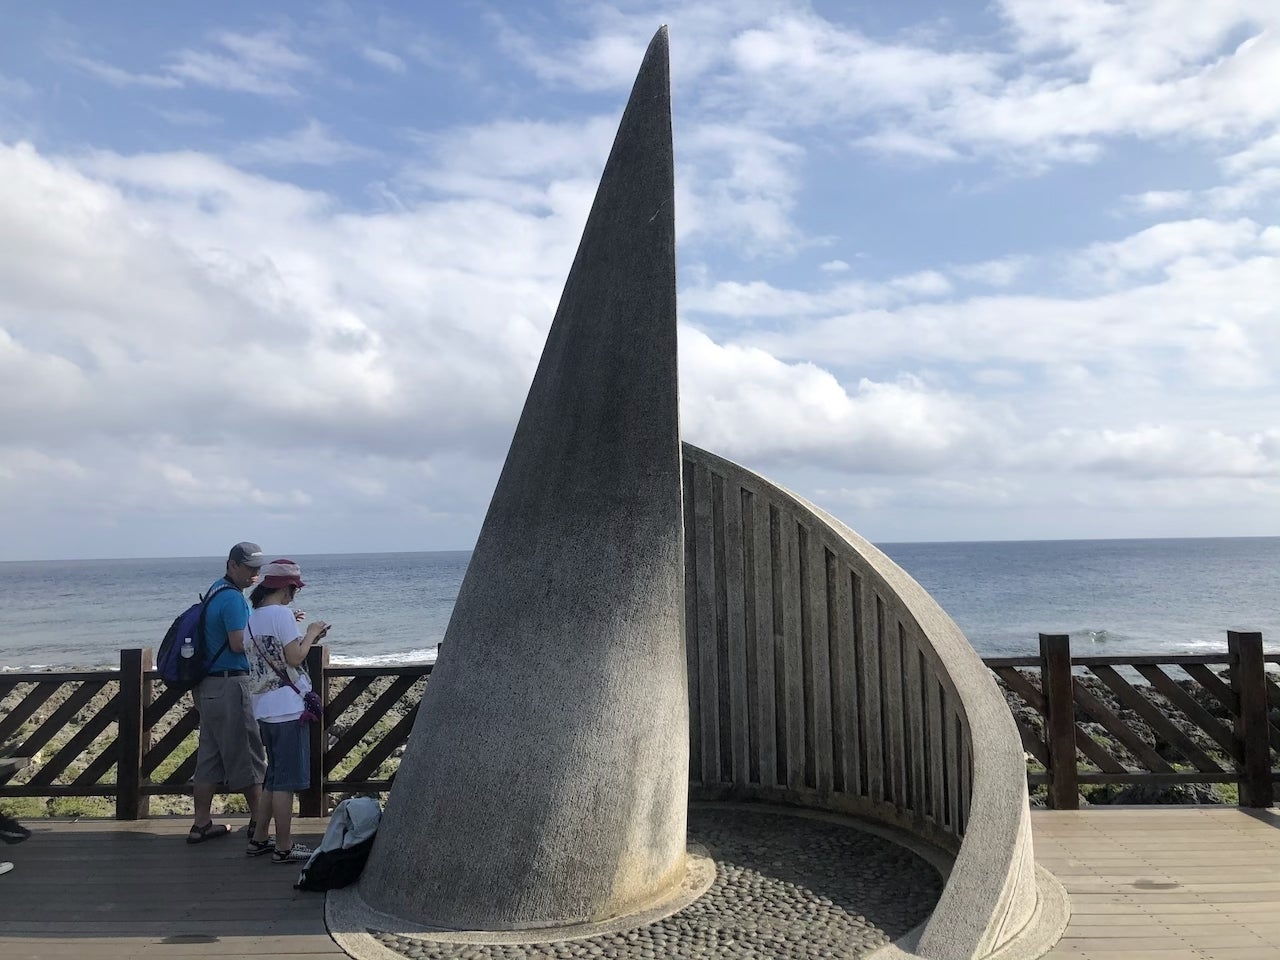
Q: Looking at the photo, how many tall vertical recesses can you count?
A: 13